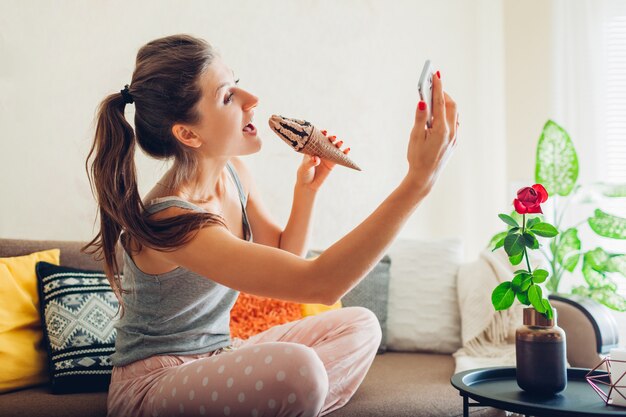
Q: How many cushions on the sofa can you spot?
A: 6